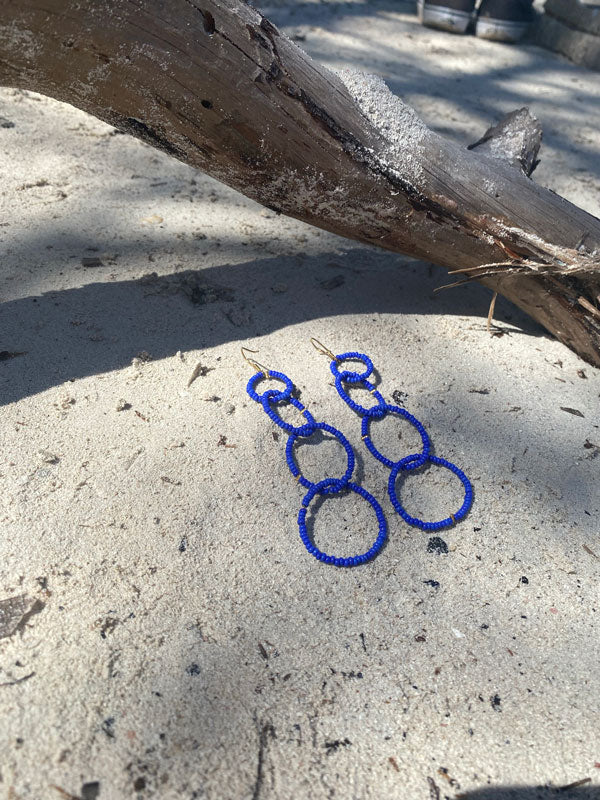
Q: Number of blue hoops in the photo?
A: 8